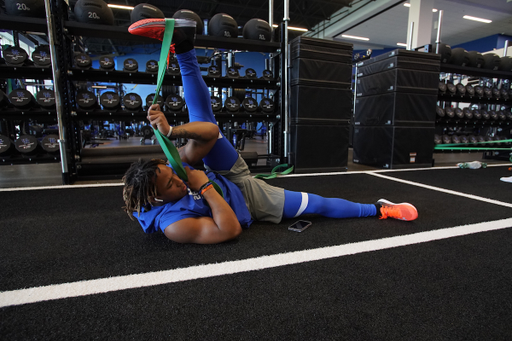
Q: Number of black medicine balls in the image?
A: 11